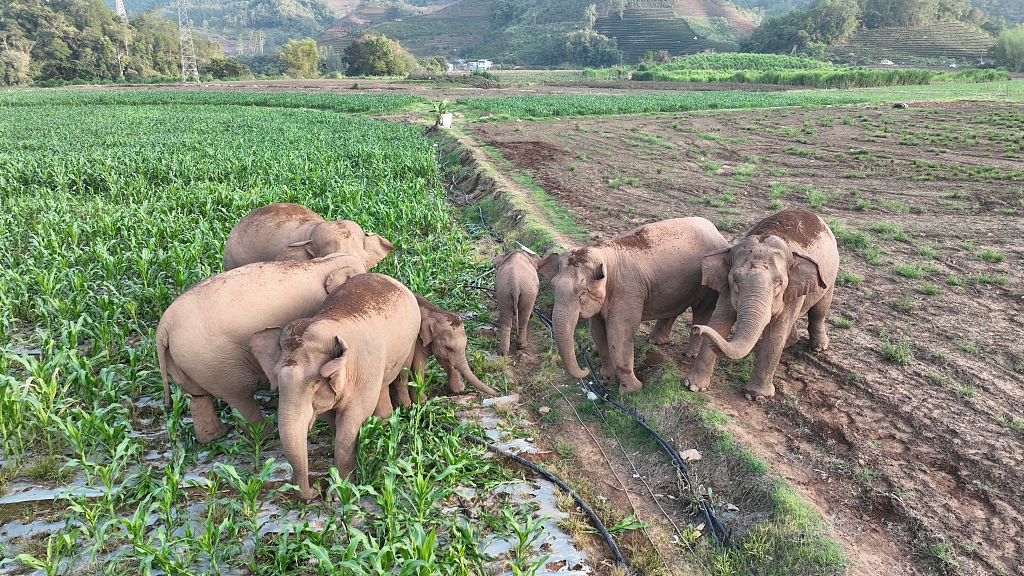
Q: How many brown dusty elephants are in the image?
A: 7